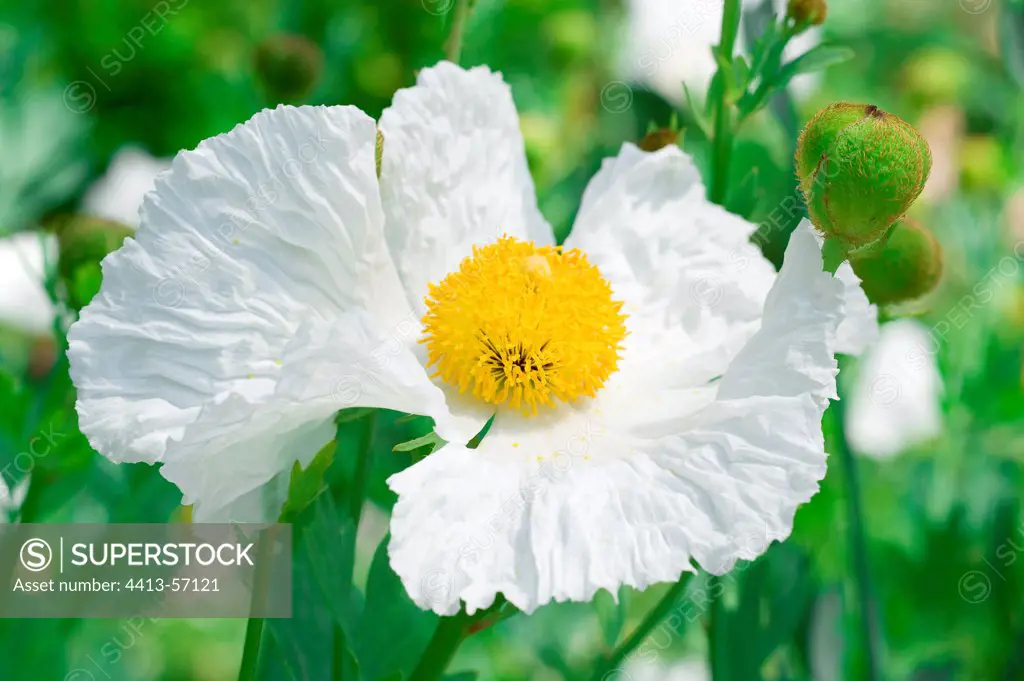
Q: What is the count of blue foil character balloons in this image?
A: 0